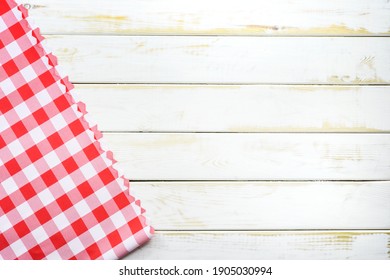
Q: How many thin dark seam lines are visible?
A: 5